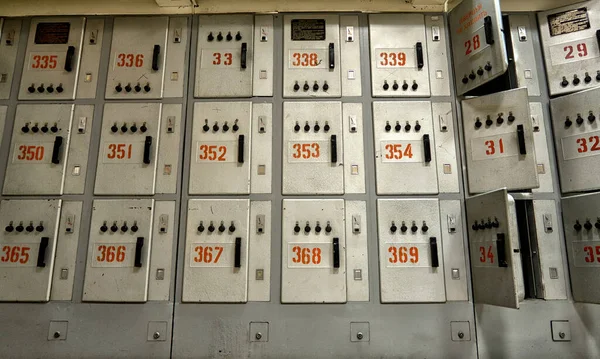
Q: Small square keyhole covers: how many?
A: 6